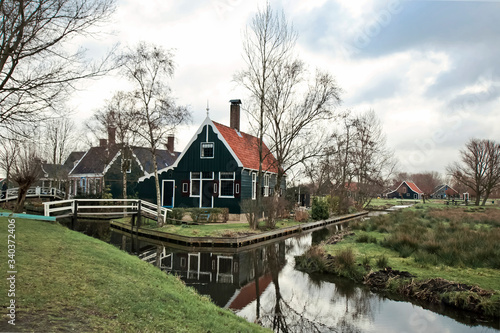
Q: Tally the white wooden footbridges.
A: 2